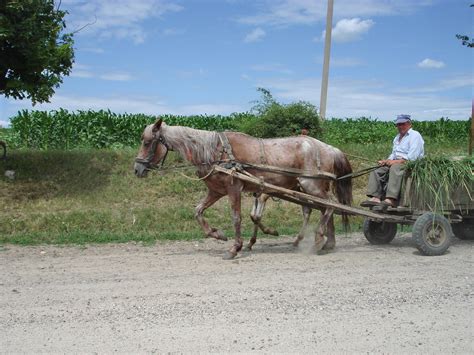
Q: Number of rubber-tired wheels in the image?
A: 3